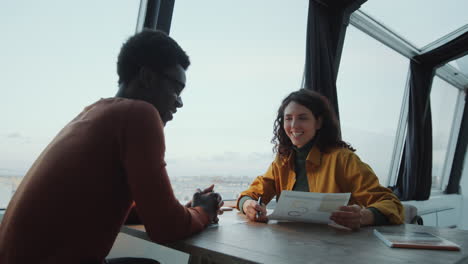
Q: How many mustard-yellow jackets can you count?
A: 1